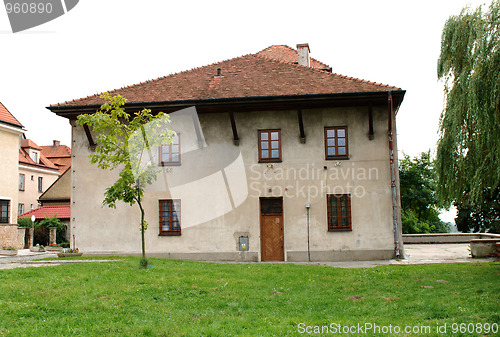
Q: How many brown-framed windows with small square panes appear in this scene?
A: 5